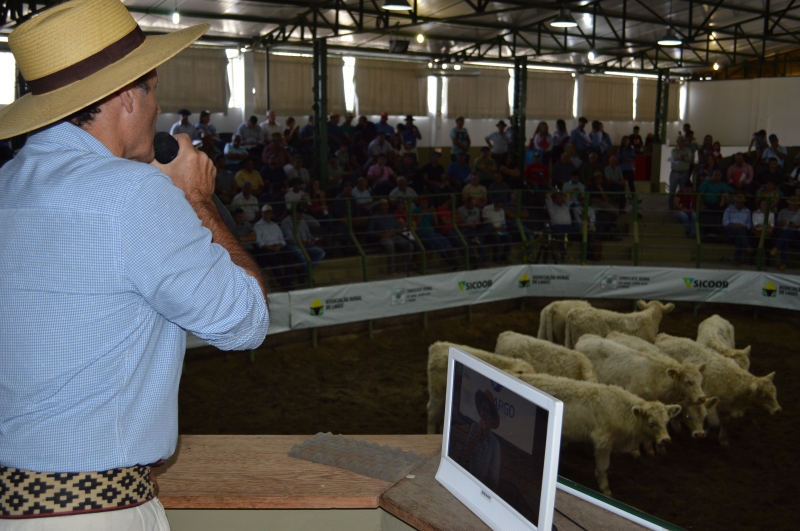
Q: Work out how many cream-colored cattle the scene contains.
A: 9